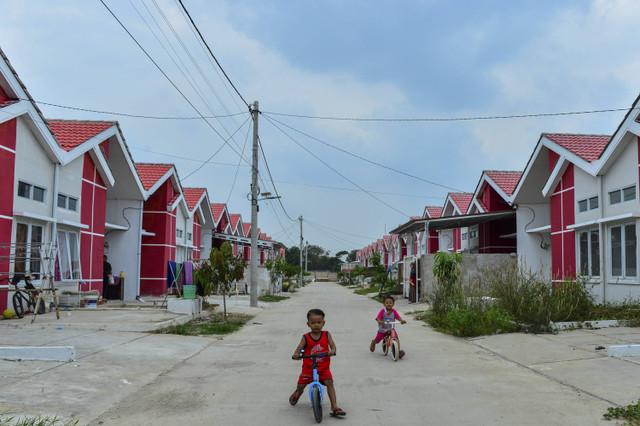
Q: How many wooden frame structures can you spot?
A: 1